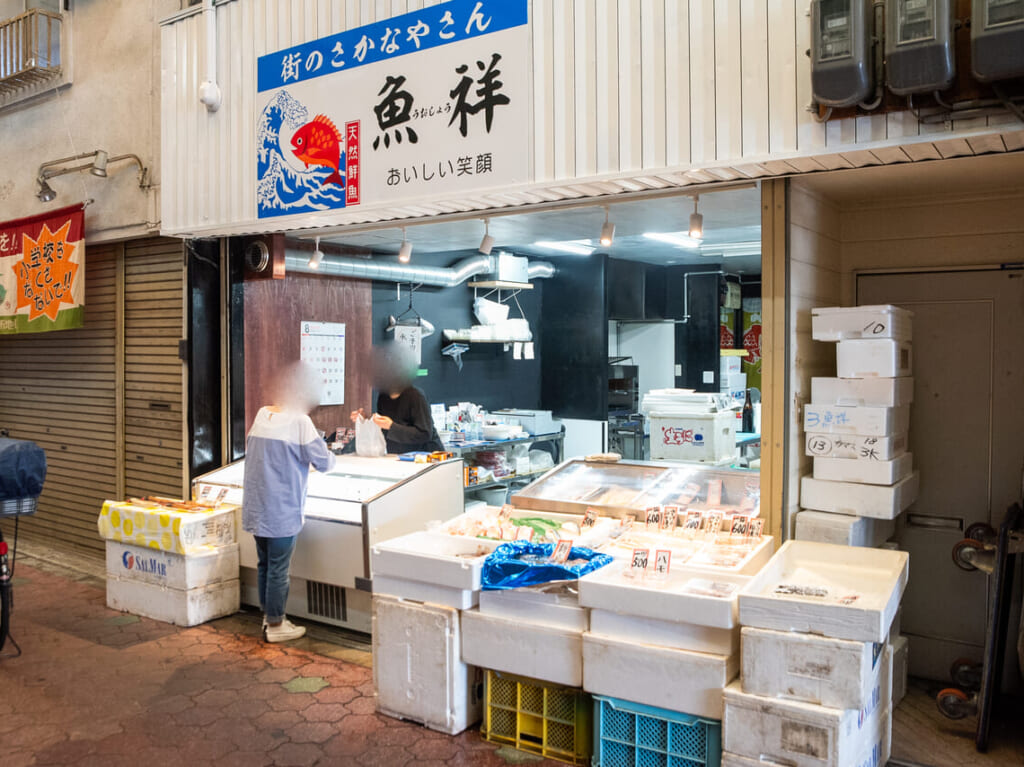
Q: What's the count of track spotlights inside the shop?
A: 5